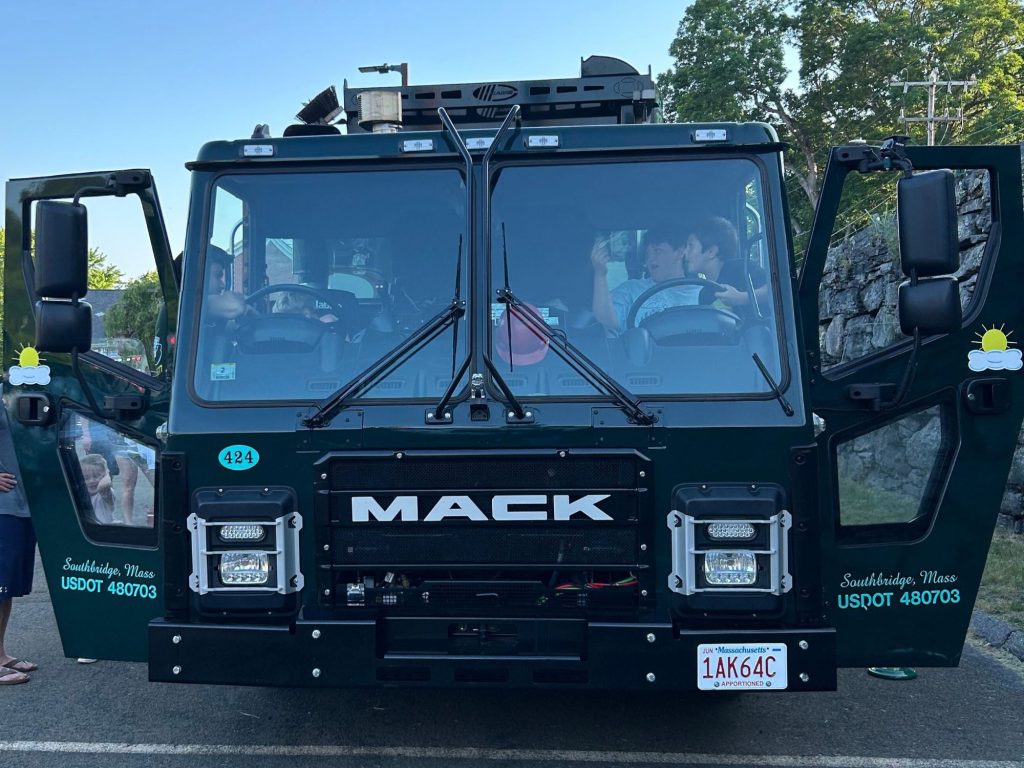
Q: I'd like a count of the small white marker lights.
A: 5